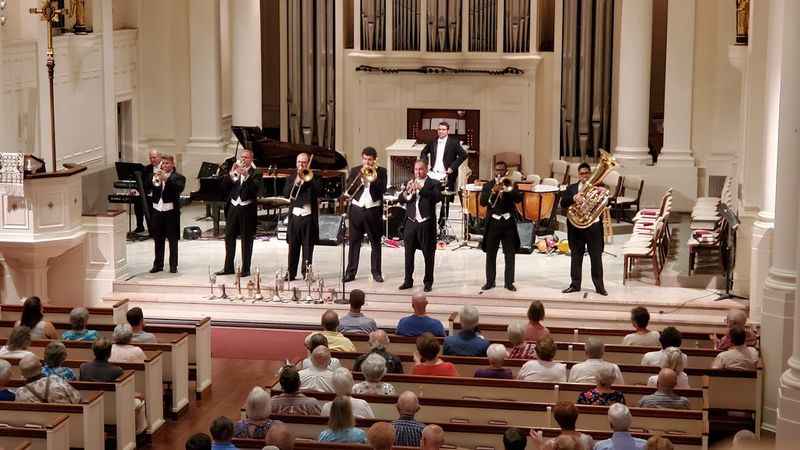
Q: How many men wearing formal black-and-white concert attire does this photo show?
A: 9